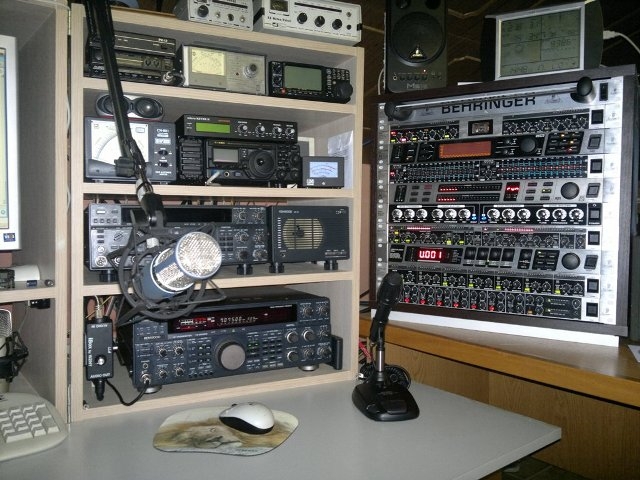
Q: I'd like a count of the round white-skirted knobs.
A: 12